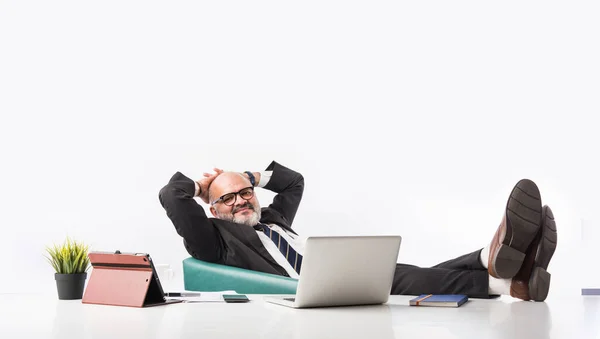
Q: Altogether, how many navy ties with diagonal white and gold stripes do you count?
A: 1